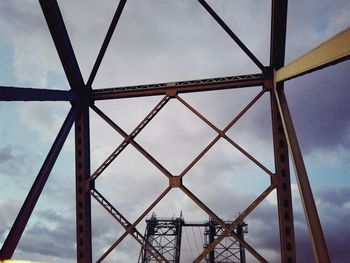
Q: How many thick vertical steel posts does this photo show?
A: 2